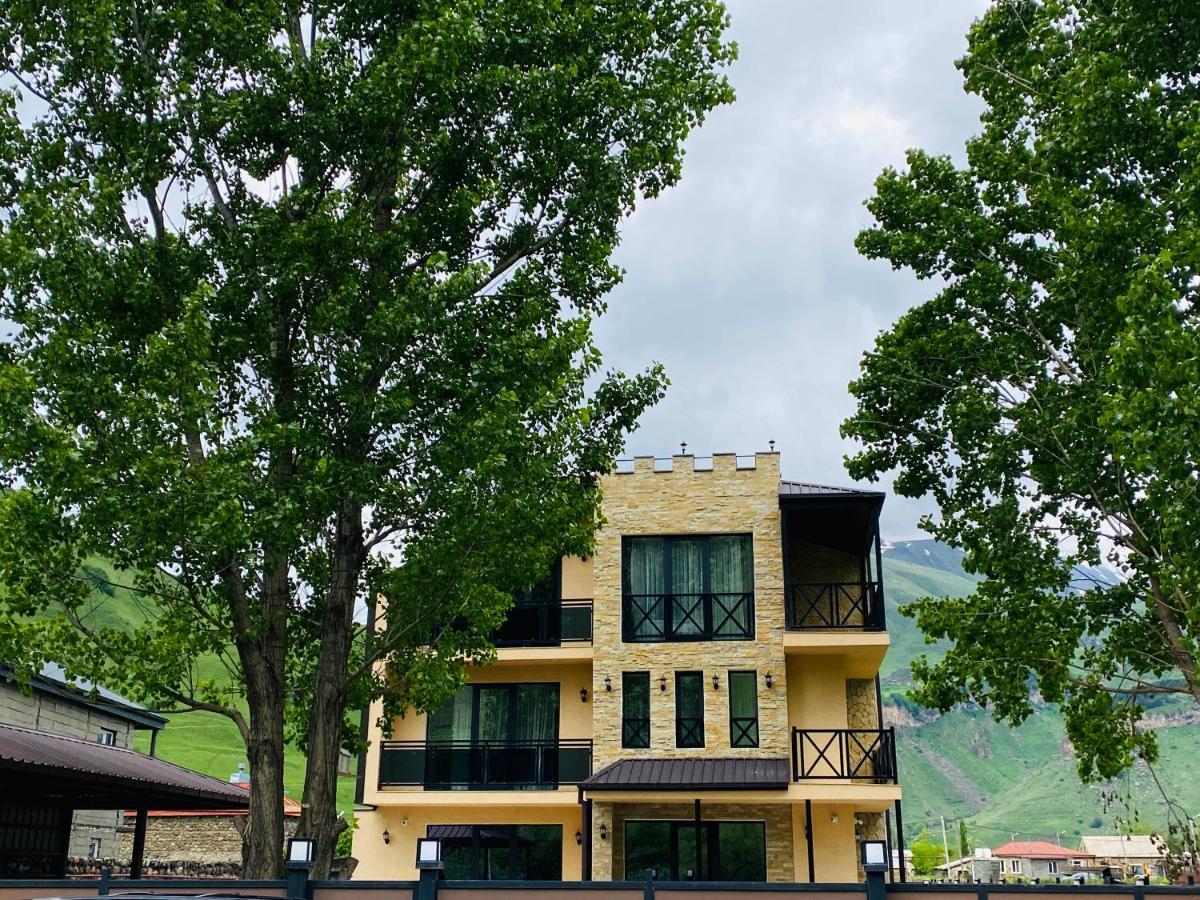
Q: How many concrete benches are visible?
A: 0